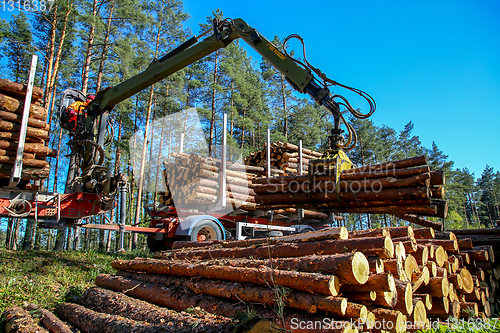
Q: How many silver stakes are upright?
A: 5